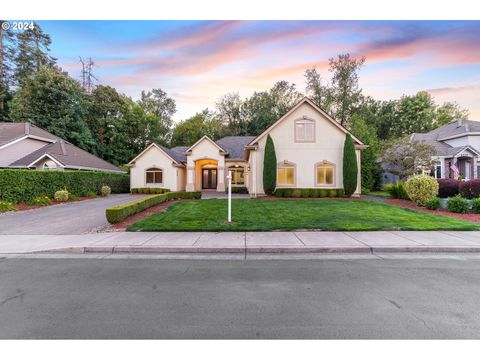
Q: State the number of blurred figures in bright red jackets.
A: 0